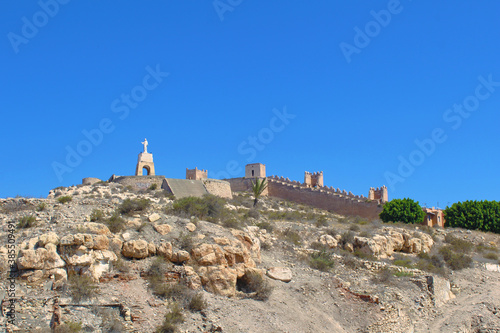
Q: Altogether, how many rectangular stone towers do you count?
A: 4